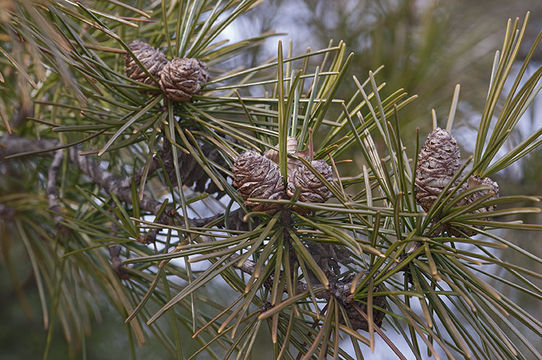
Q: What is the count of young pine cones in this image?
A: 6